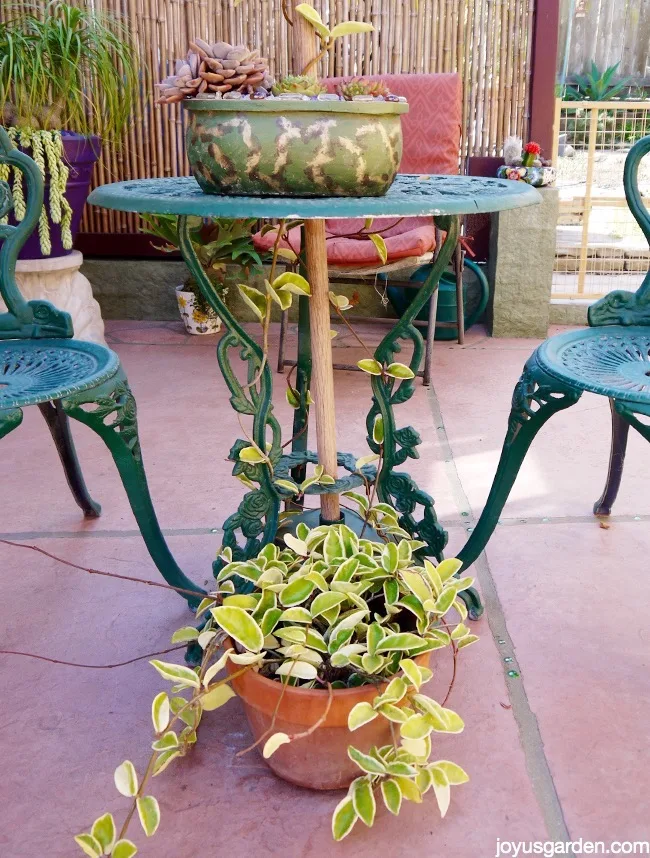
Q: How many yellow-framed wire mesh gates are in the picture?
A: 1